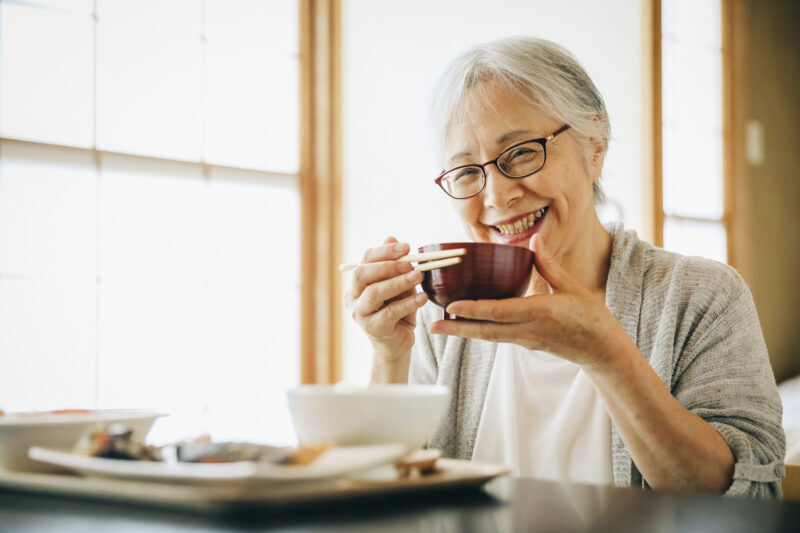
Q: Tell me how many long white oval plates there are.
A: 1